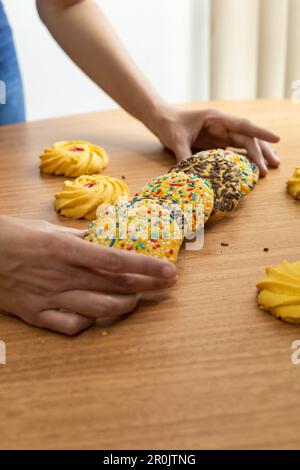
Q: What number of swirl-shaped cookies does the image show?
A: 4